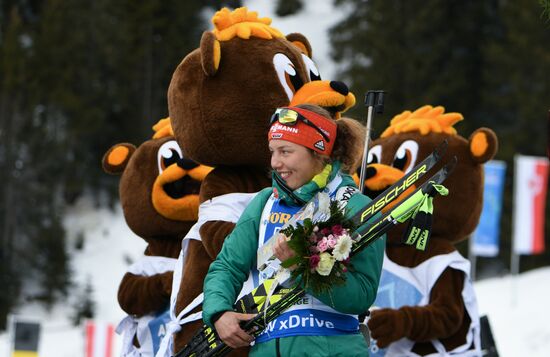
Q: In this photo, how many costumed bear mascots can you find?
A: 3